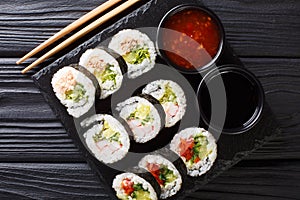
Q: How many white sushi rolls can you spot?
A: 9